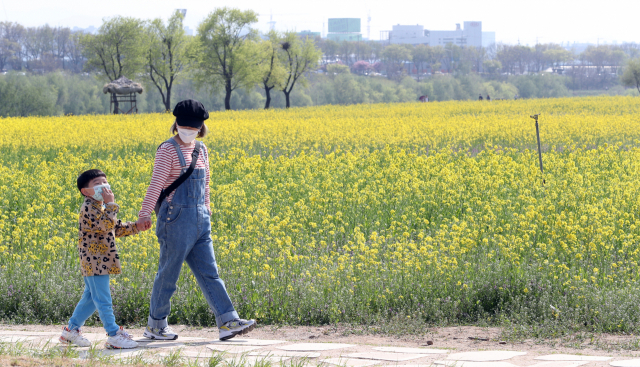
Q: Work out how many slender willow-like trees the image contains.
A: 5